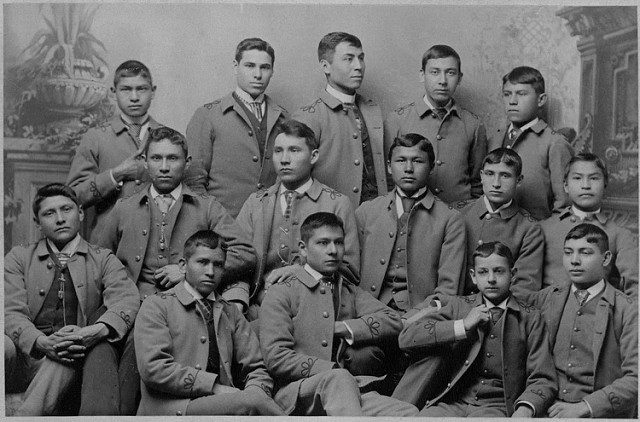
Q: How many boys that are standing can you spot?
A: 5